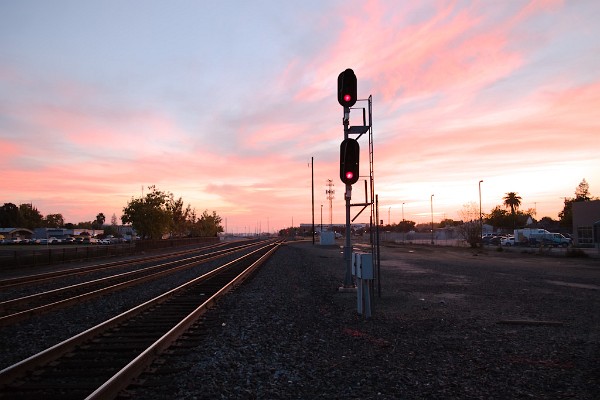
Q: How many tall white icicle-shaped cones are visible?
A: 0